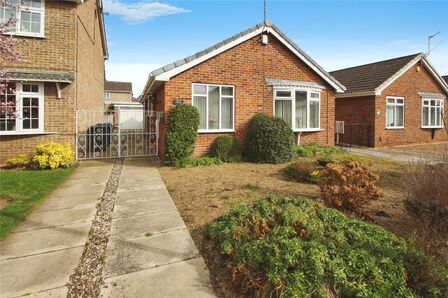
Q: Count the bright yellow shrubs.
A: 2